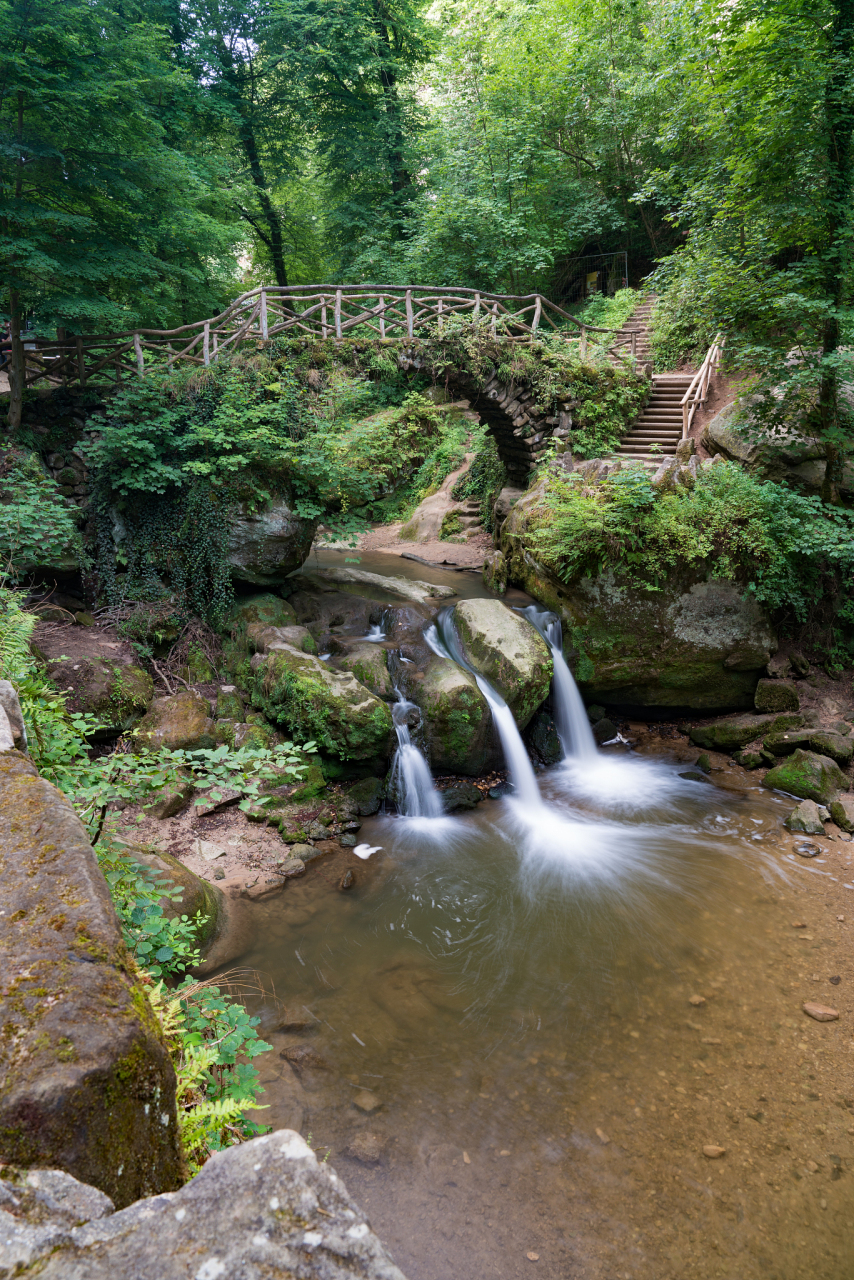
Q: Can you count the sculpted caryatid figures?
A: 0